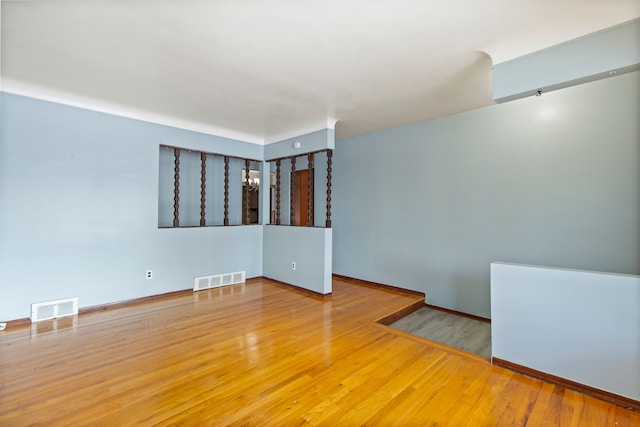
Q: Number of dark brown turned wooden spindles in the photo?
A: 8